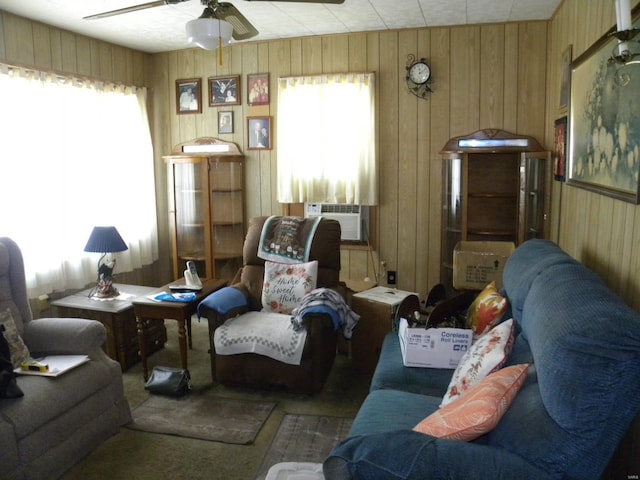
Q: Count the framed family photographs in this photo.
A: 5